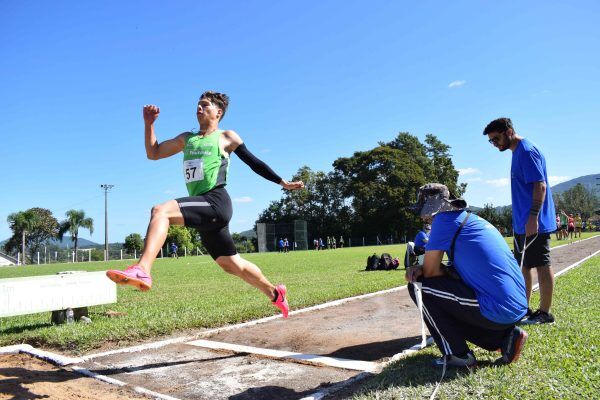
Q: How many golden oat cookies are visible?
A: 0